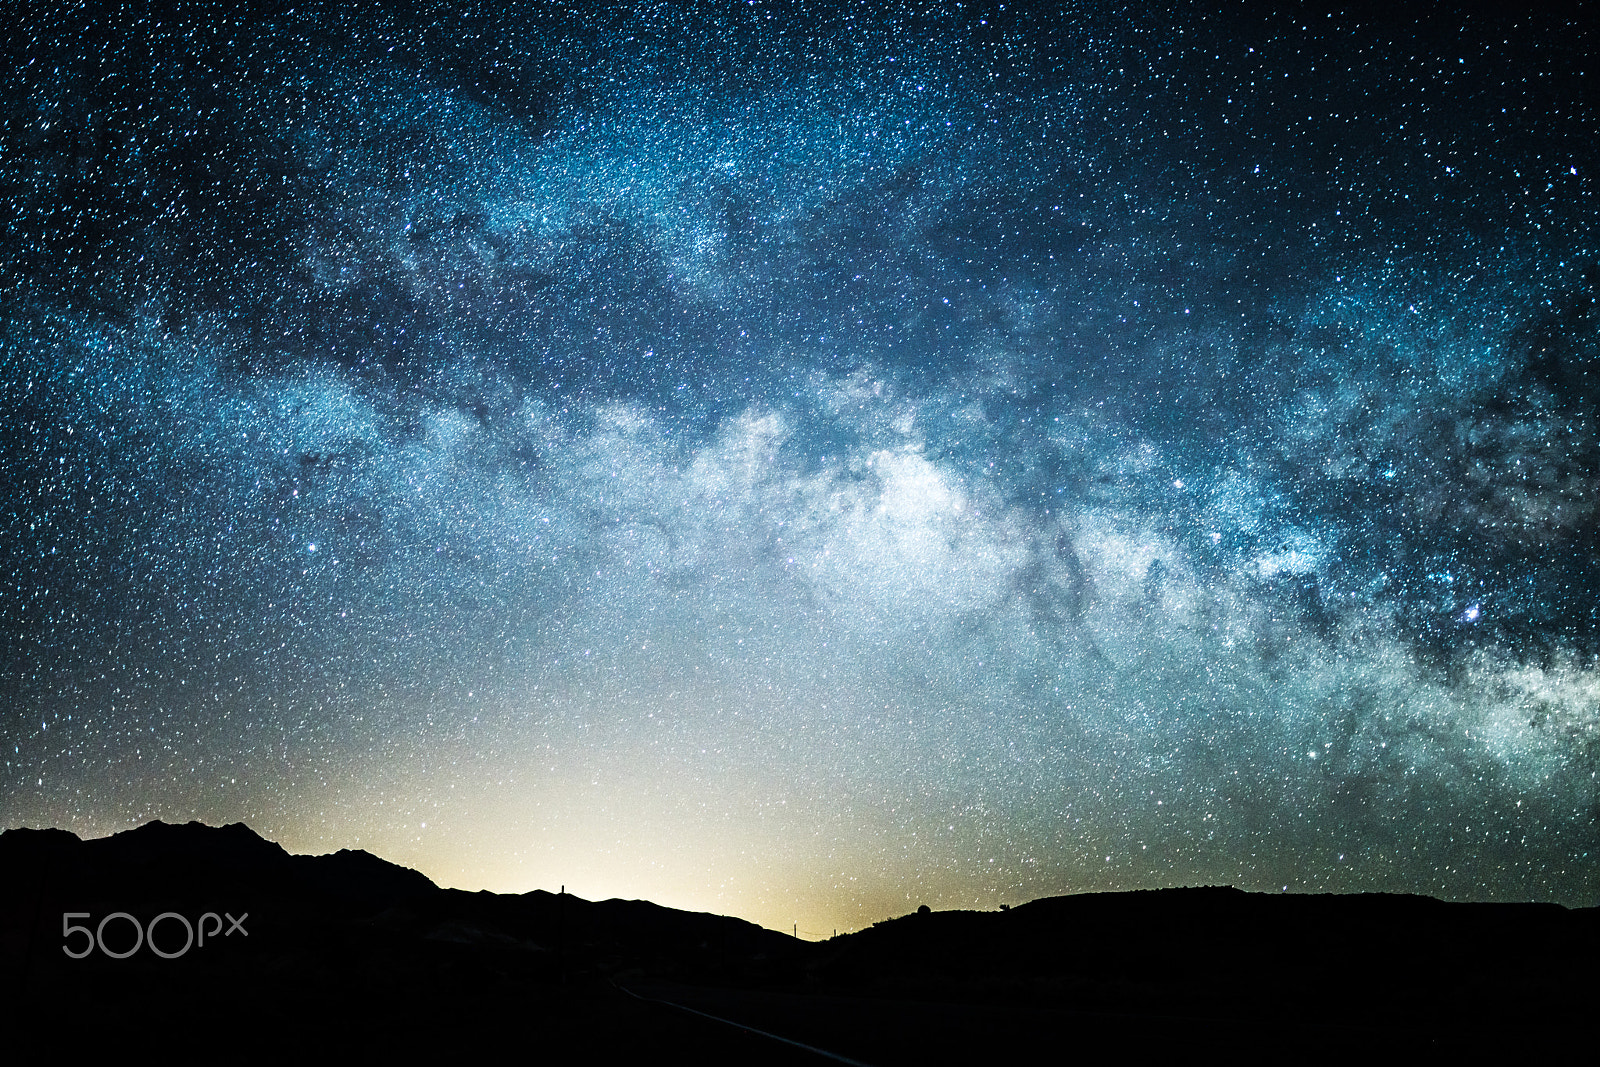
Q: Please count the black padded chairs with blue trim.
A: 0